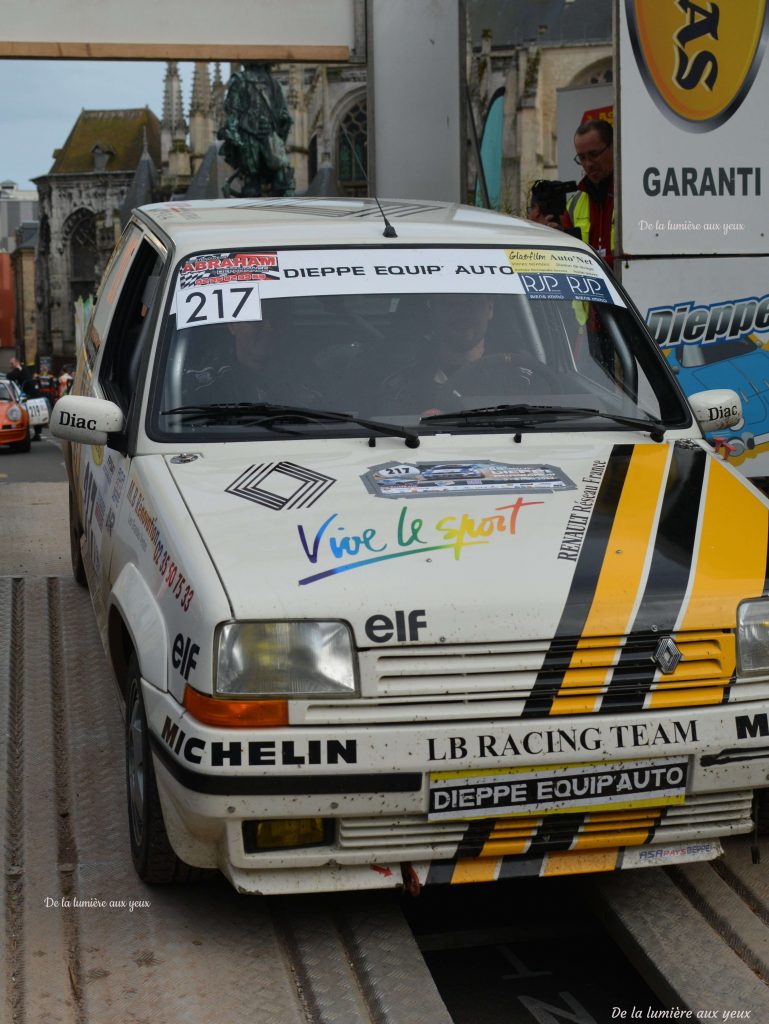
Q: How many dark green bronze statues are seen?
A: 1